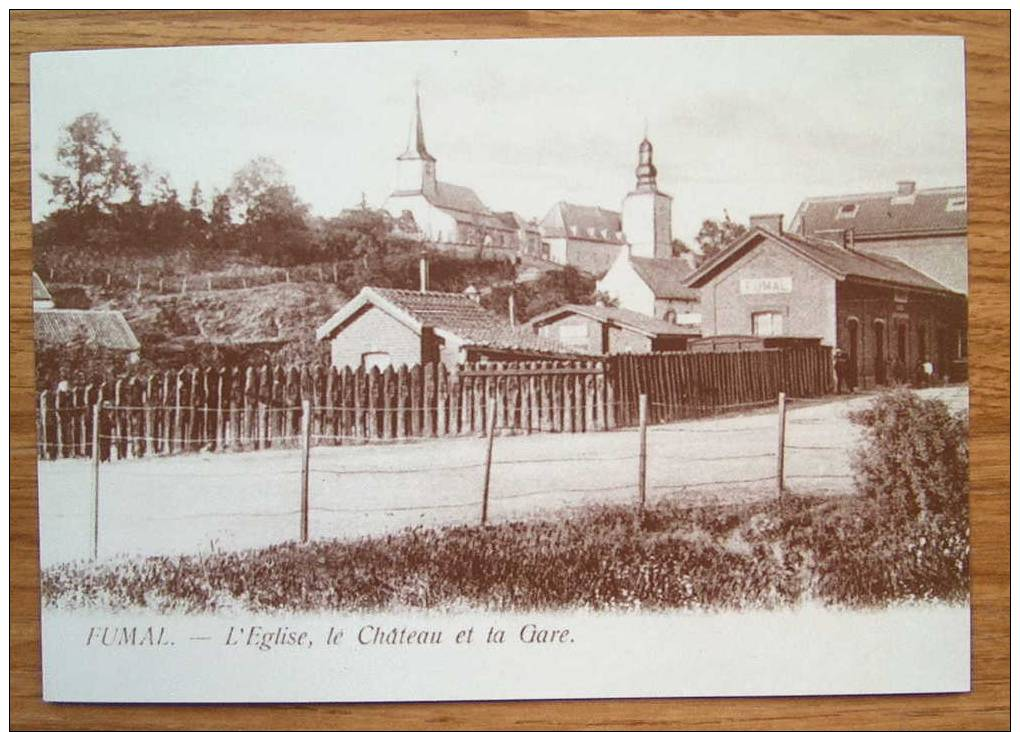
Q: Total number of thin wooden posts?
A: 5